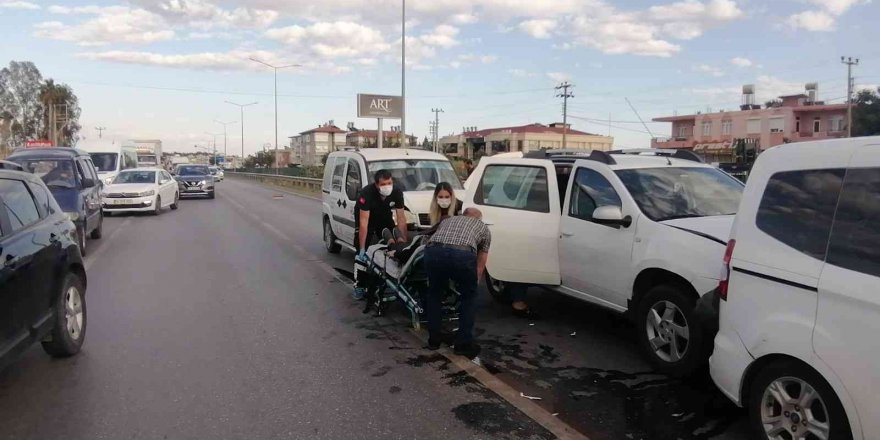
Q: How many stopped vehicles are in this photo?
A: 3